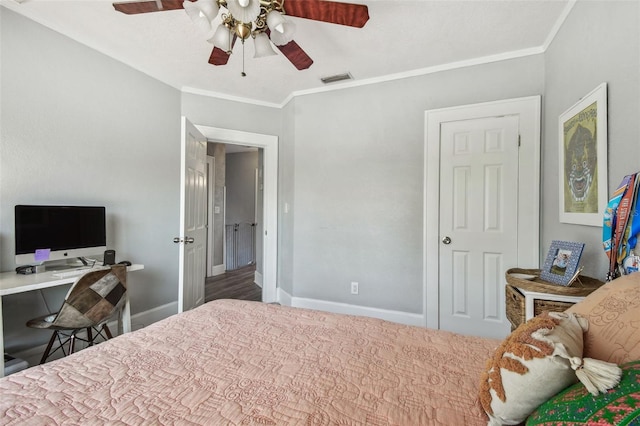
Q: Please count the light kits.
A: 1